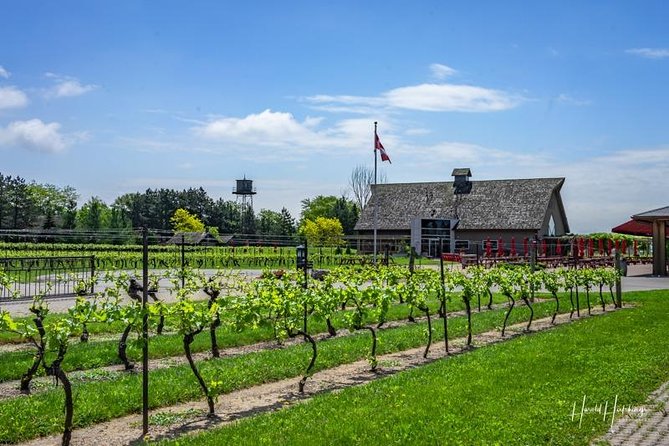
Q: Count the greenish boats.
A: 0